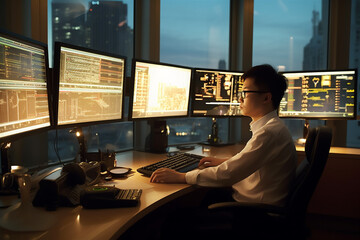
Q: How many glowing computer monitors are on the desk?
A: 5